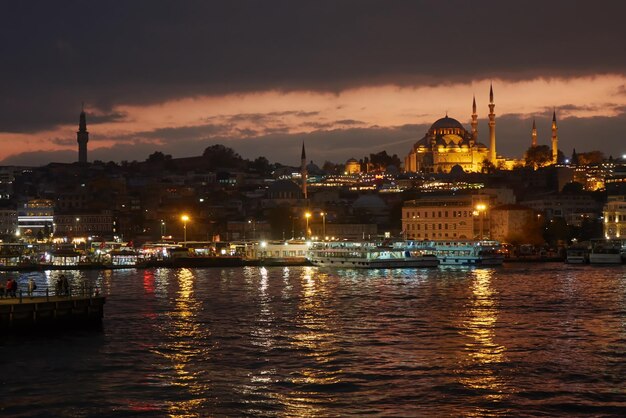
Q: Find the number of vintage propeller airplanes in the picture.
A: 0